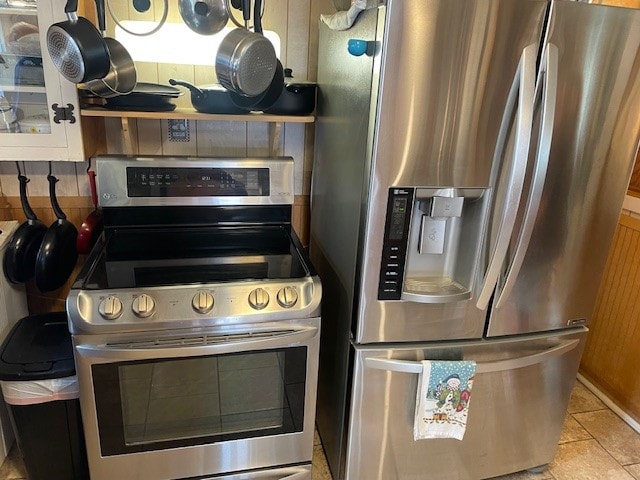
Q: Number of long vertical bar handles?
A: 2